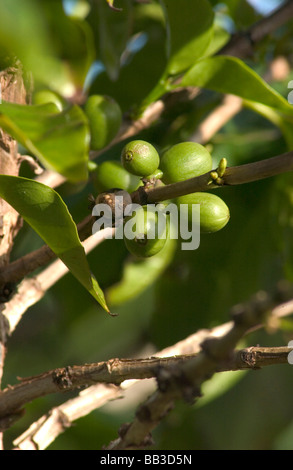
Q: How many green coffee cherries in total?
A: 7